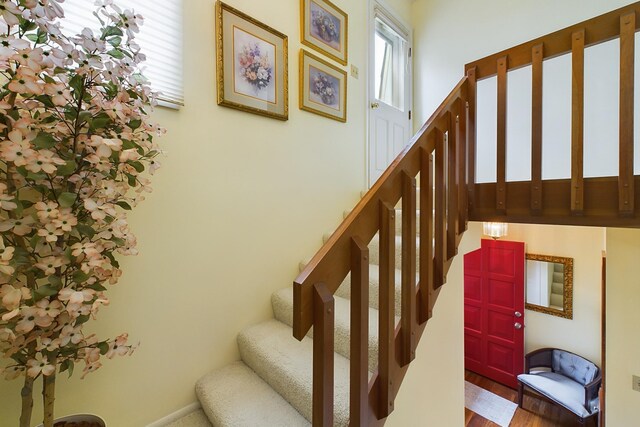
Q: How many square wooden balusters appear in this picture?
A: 13